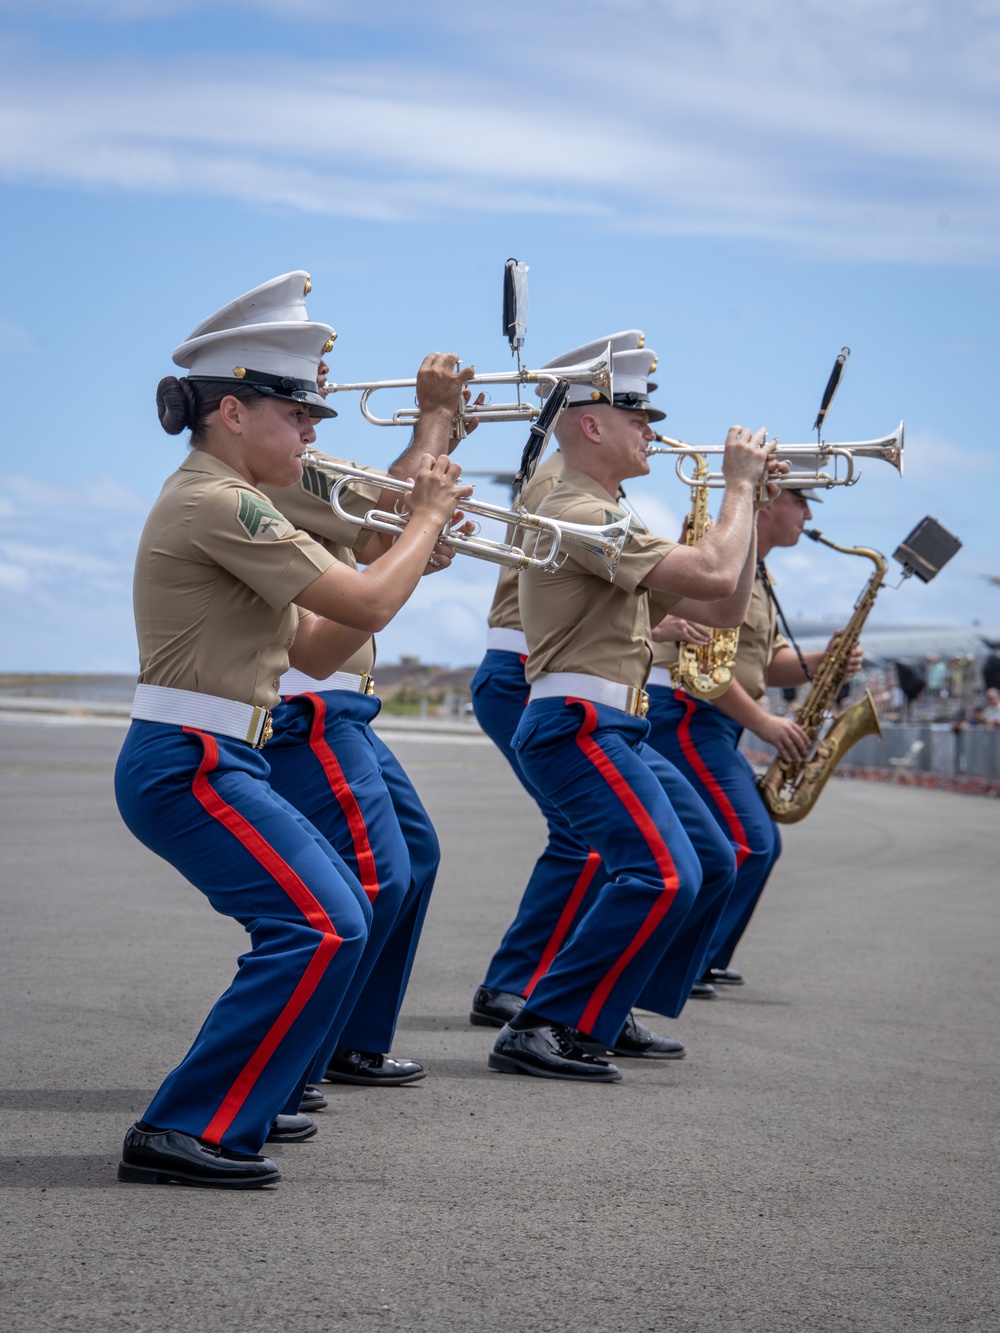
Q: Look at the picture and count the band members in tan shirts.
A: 5